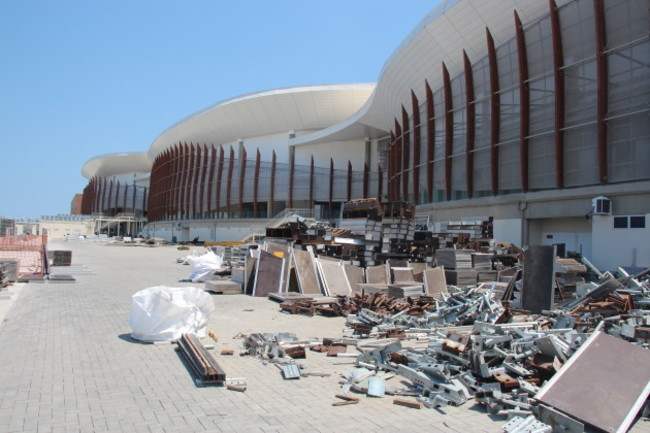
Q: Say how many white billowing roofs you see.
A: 3